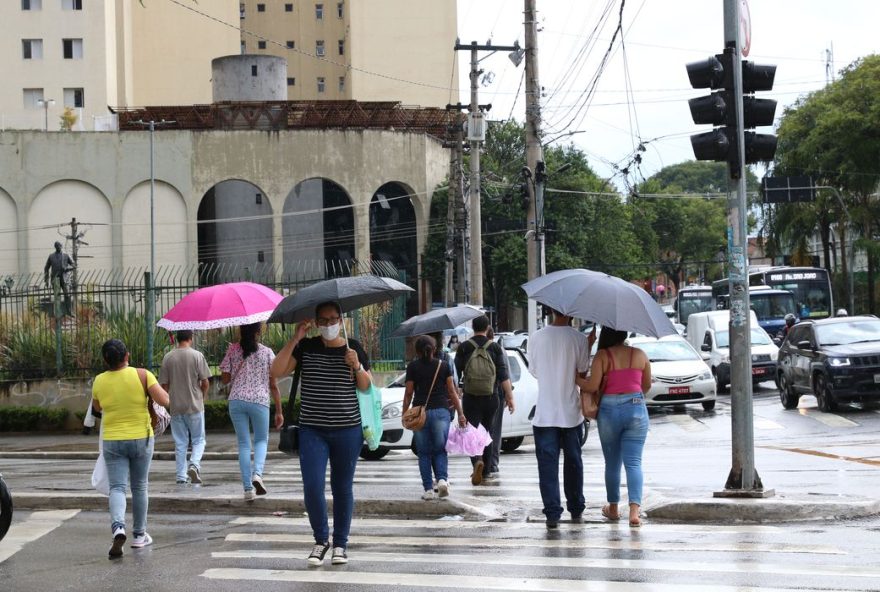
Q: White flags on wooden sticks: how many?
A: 0